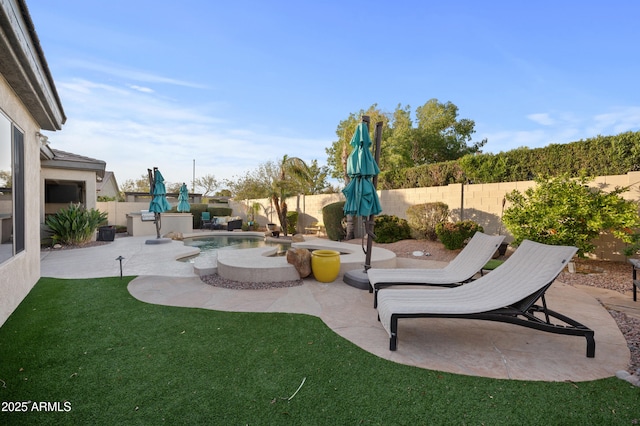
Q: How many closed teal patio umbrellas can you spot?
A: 3